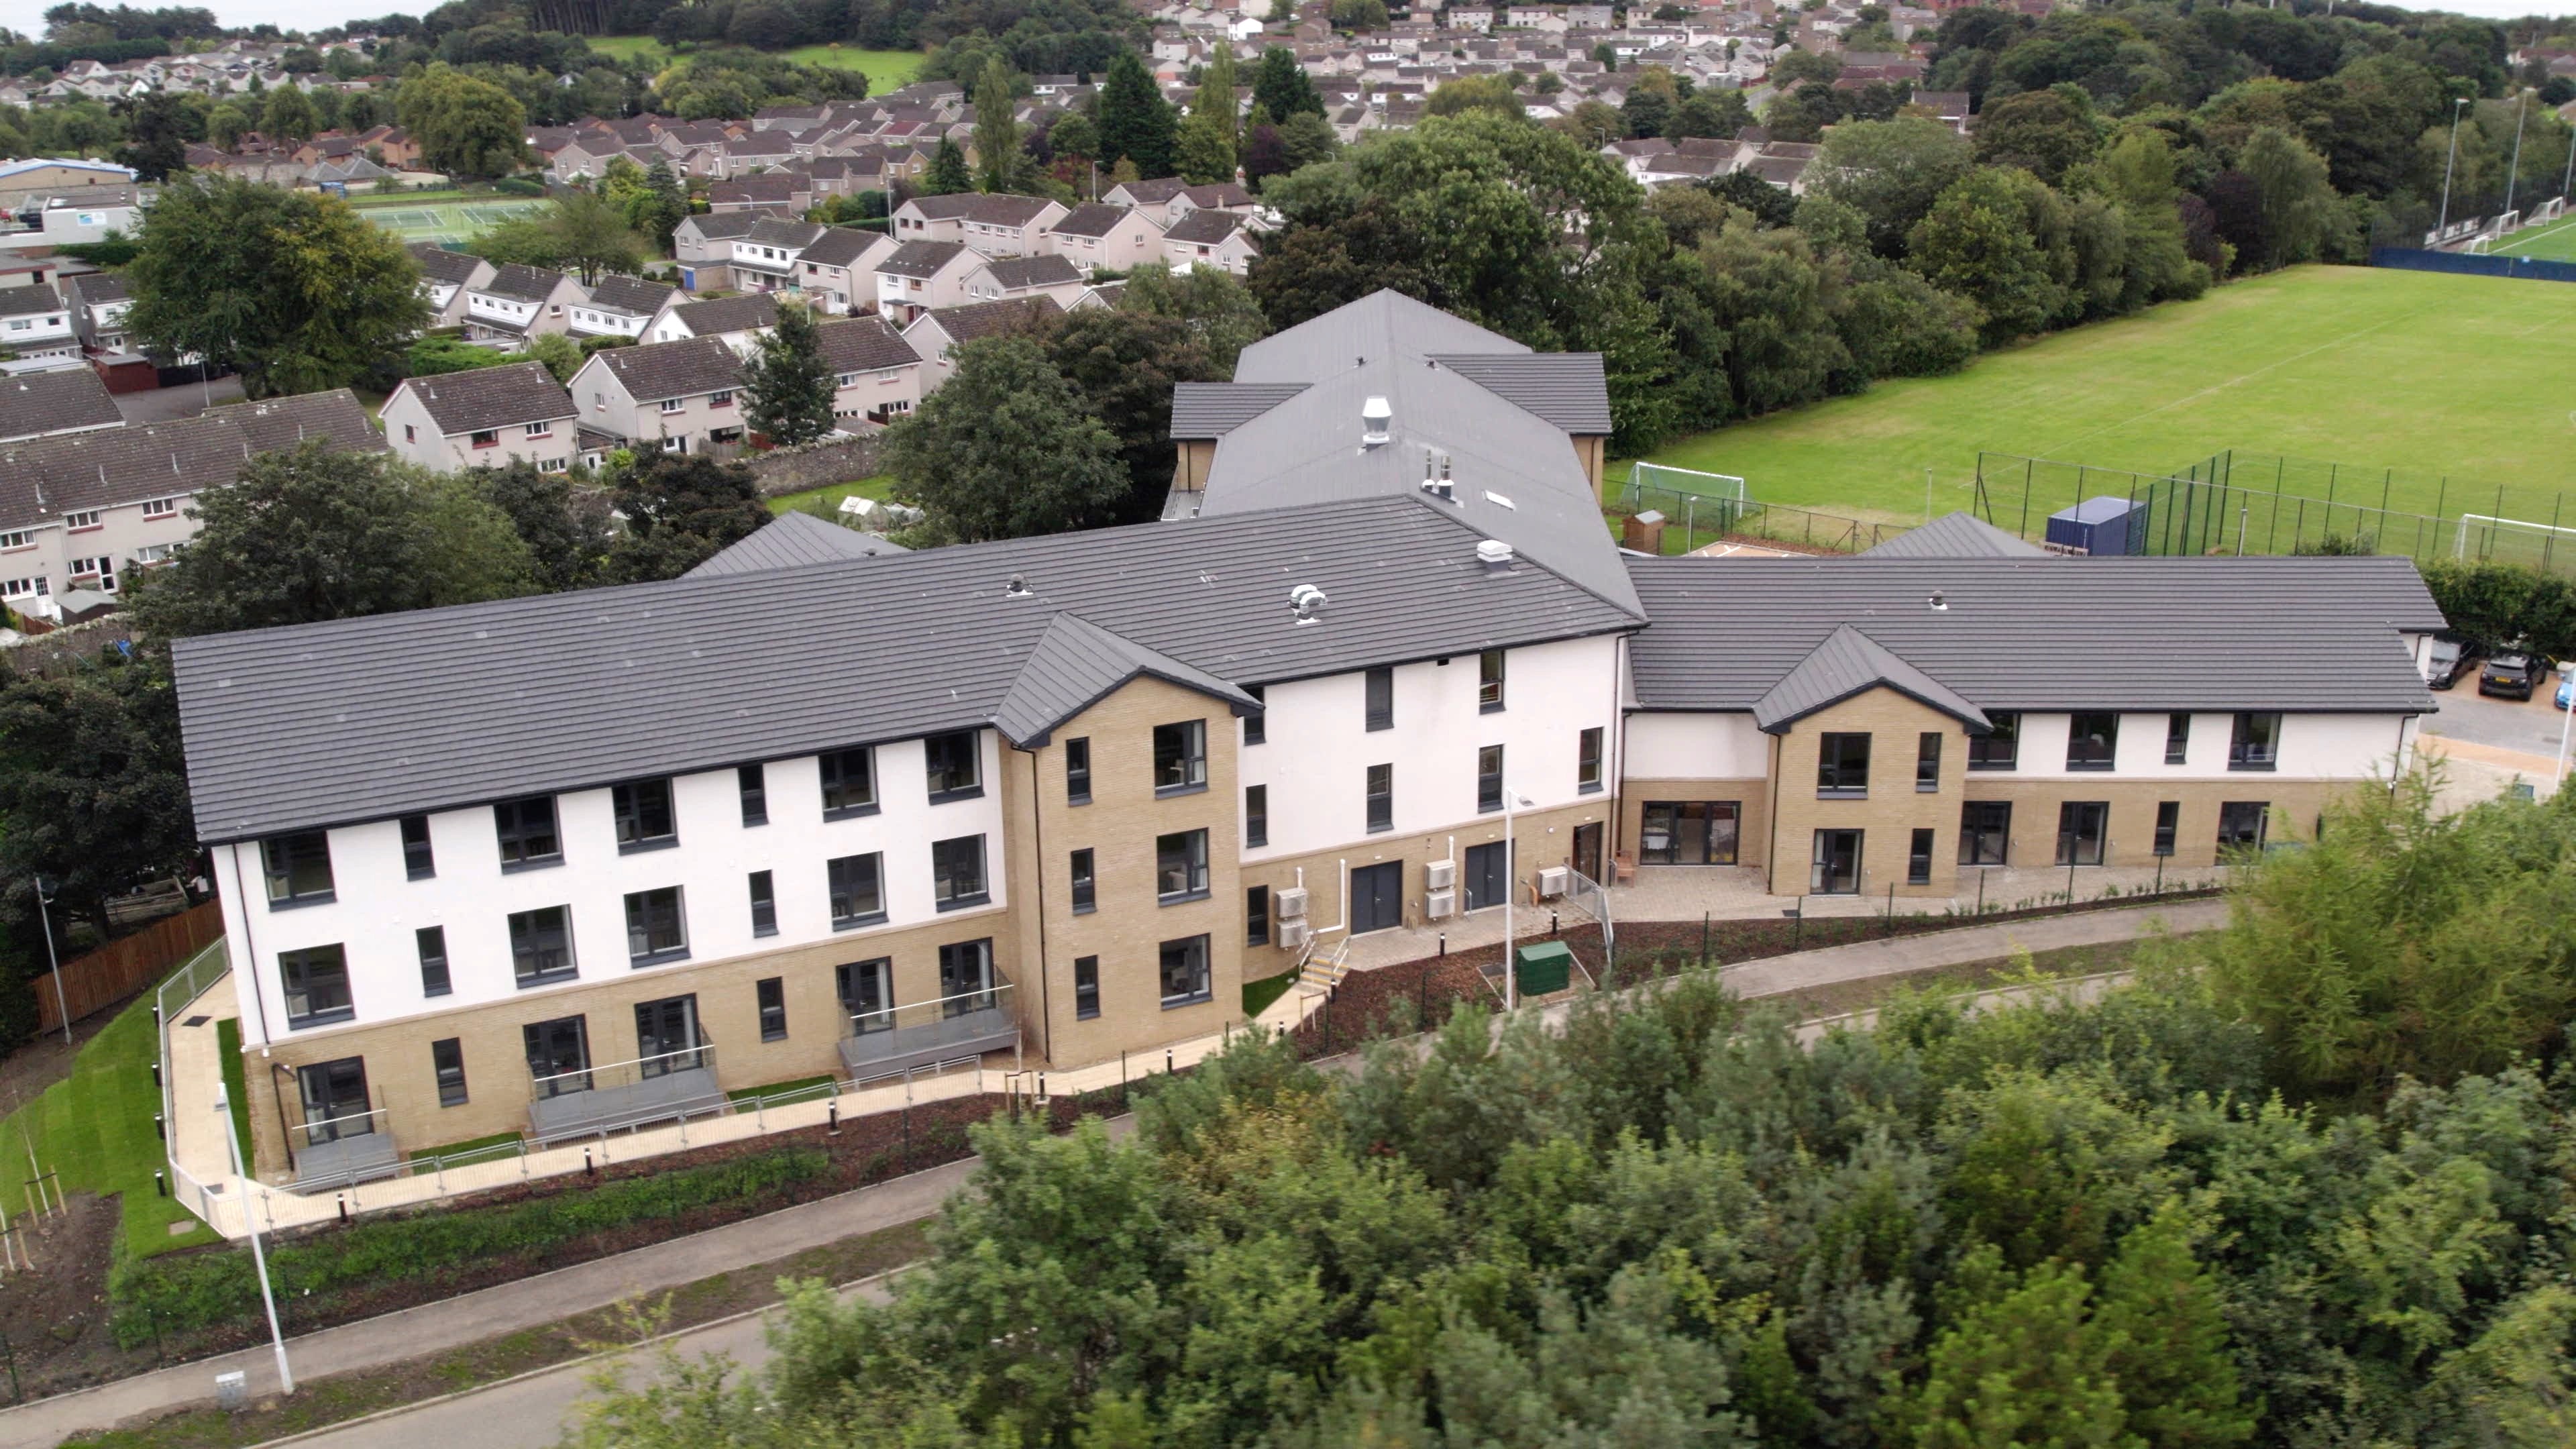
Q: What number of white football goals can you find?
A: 5